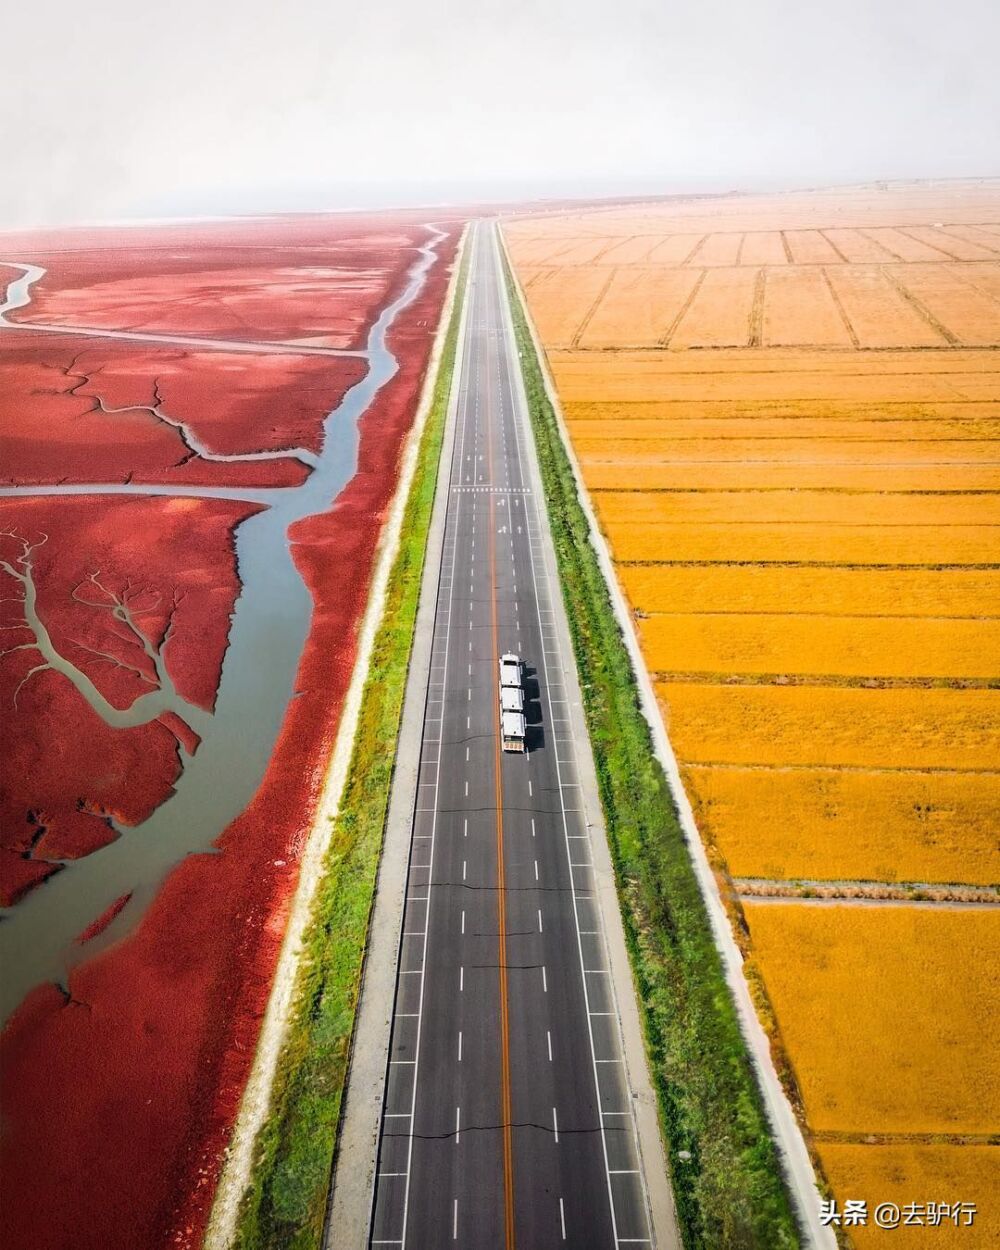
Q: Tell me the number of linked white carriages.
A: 3